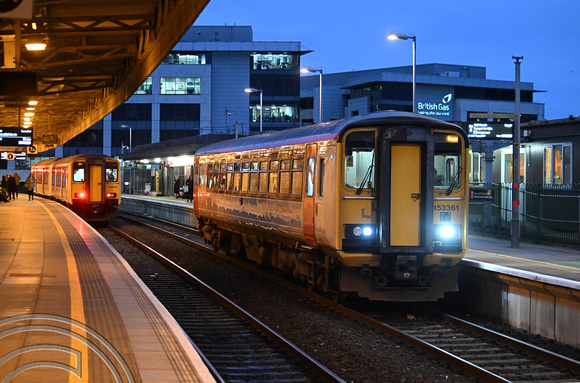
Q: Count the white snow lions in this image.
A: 0